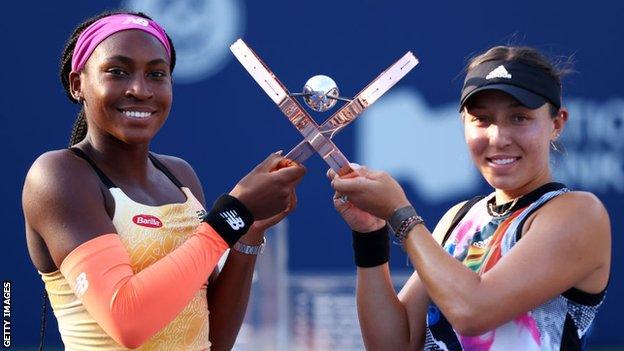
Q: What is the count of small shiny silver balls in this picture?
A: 1